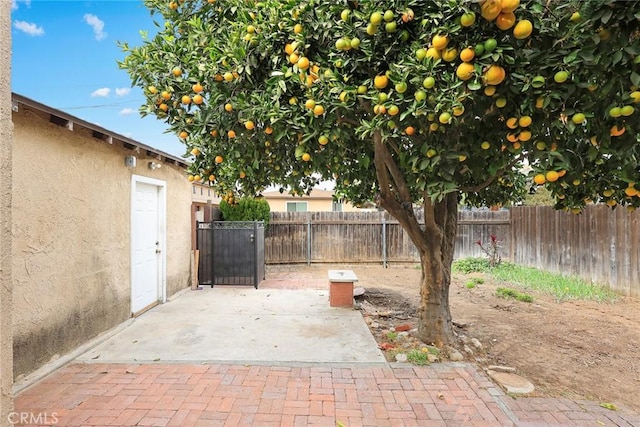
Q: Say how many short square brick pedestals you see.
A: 1